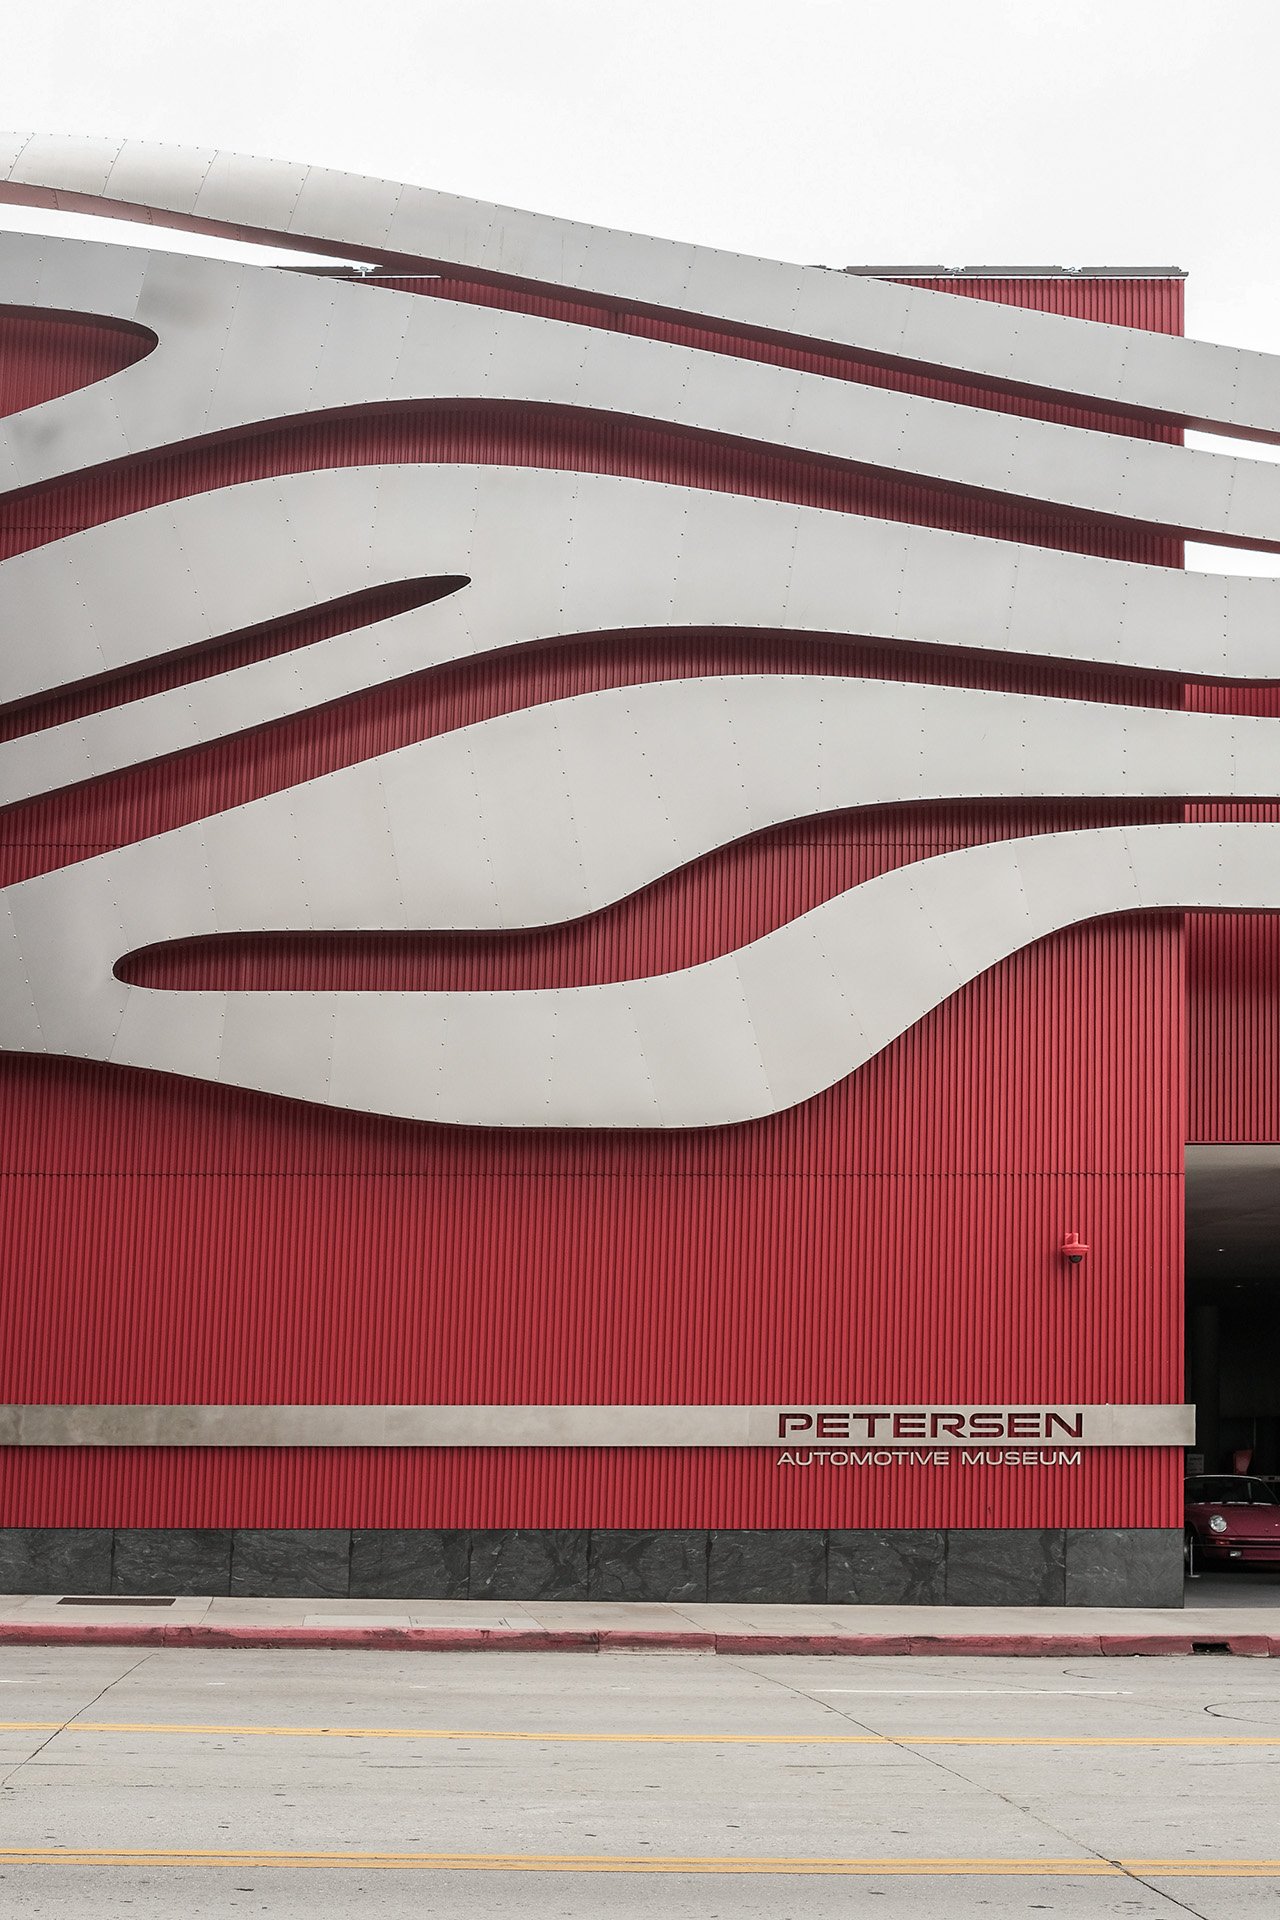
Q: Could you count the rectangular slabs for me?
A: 10